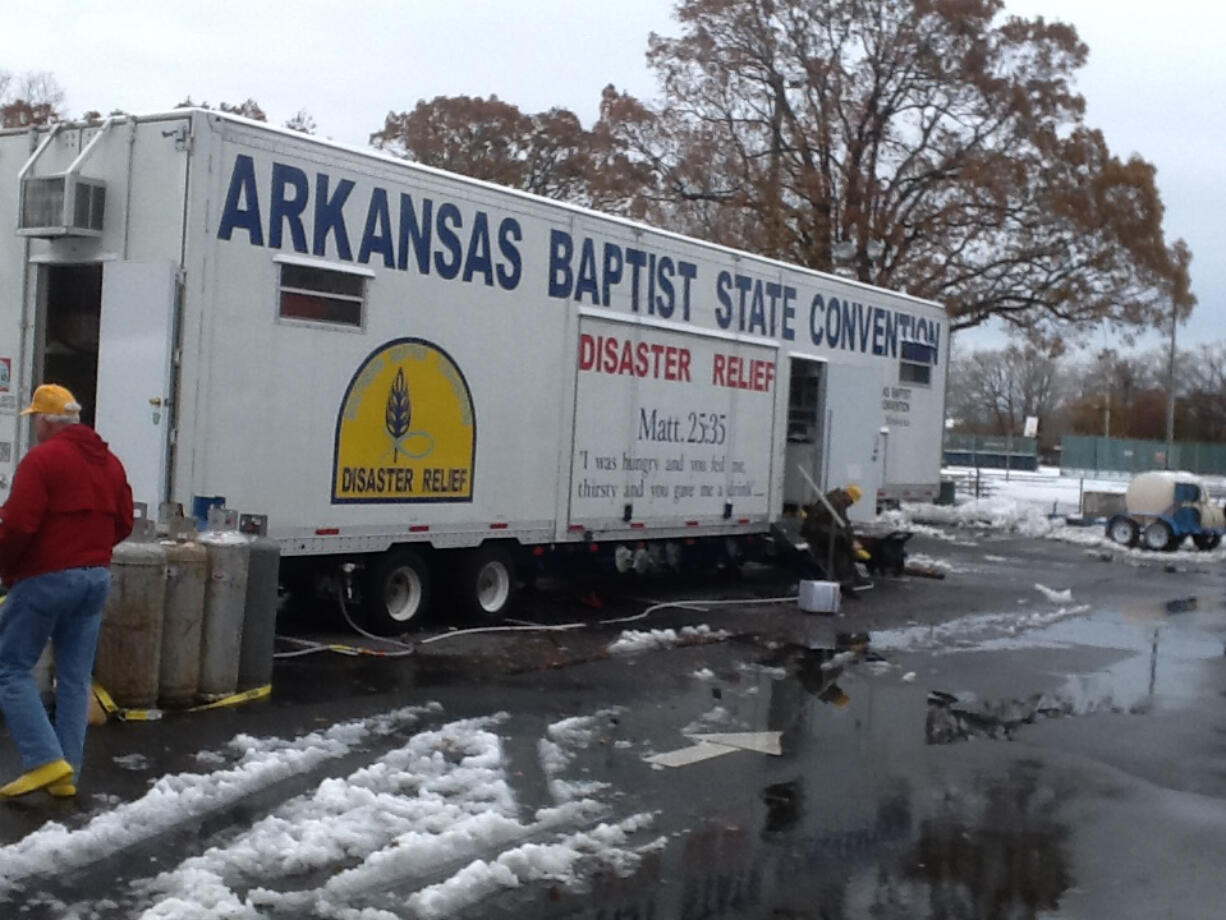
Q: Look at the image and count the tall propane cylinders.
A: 4